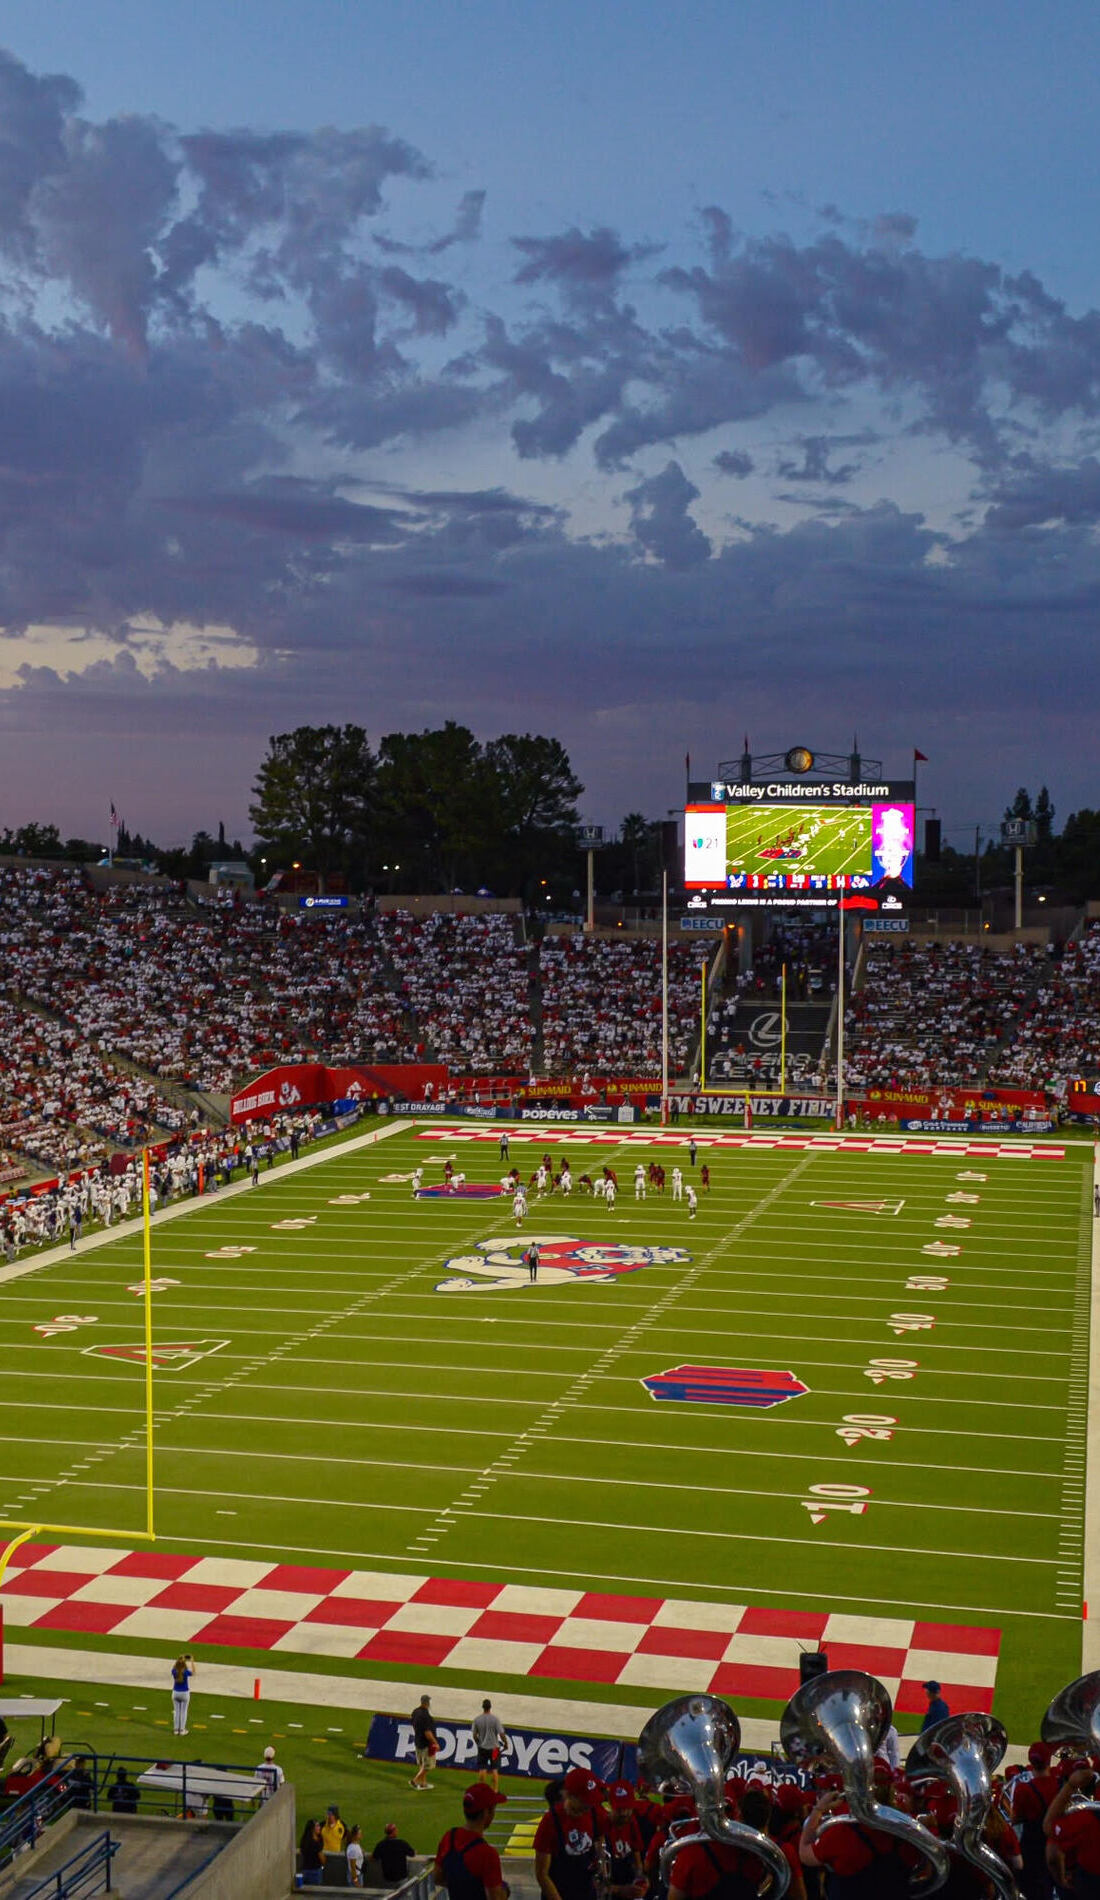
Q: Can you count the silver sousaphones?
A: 4